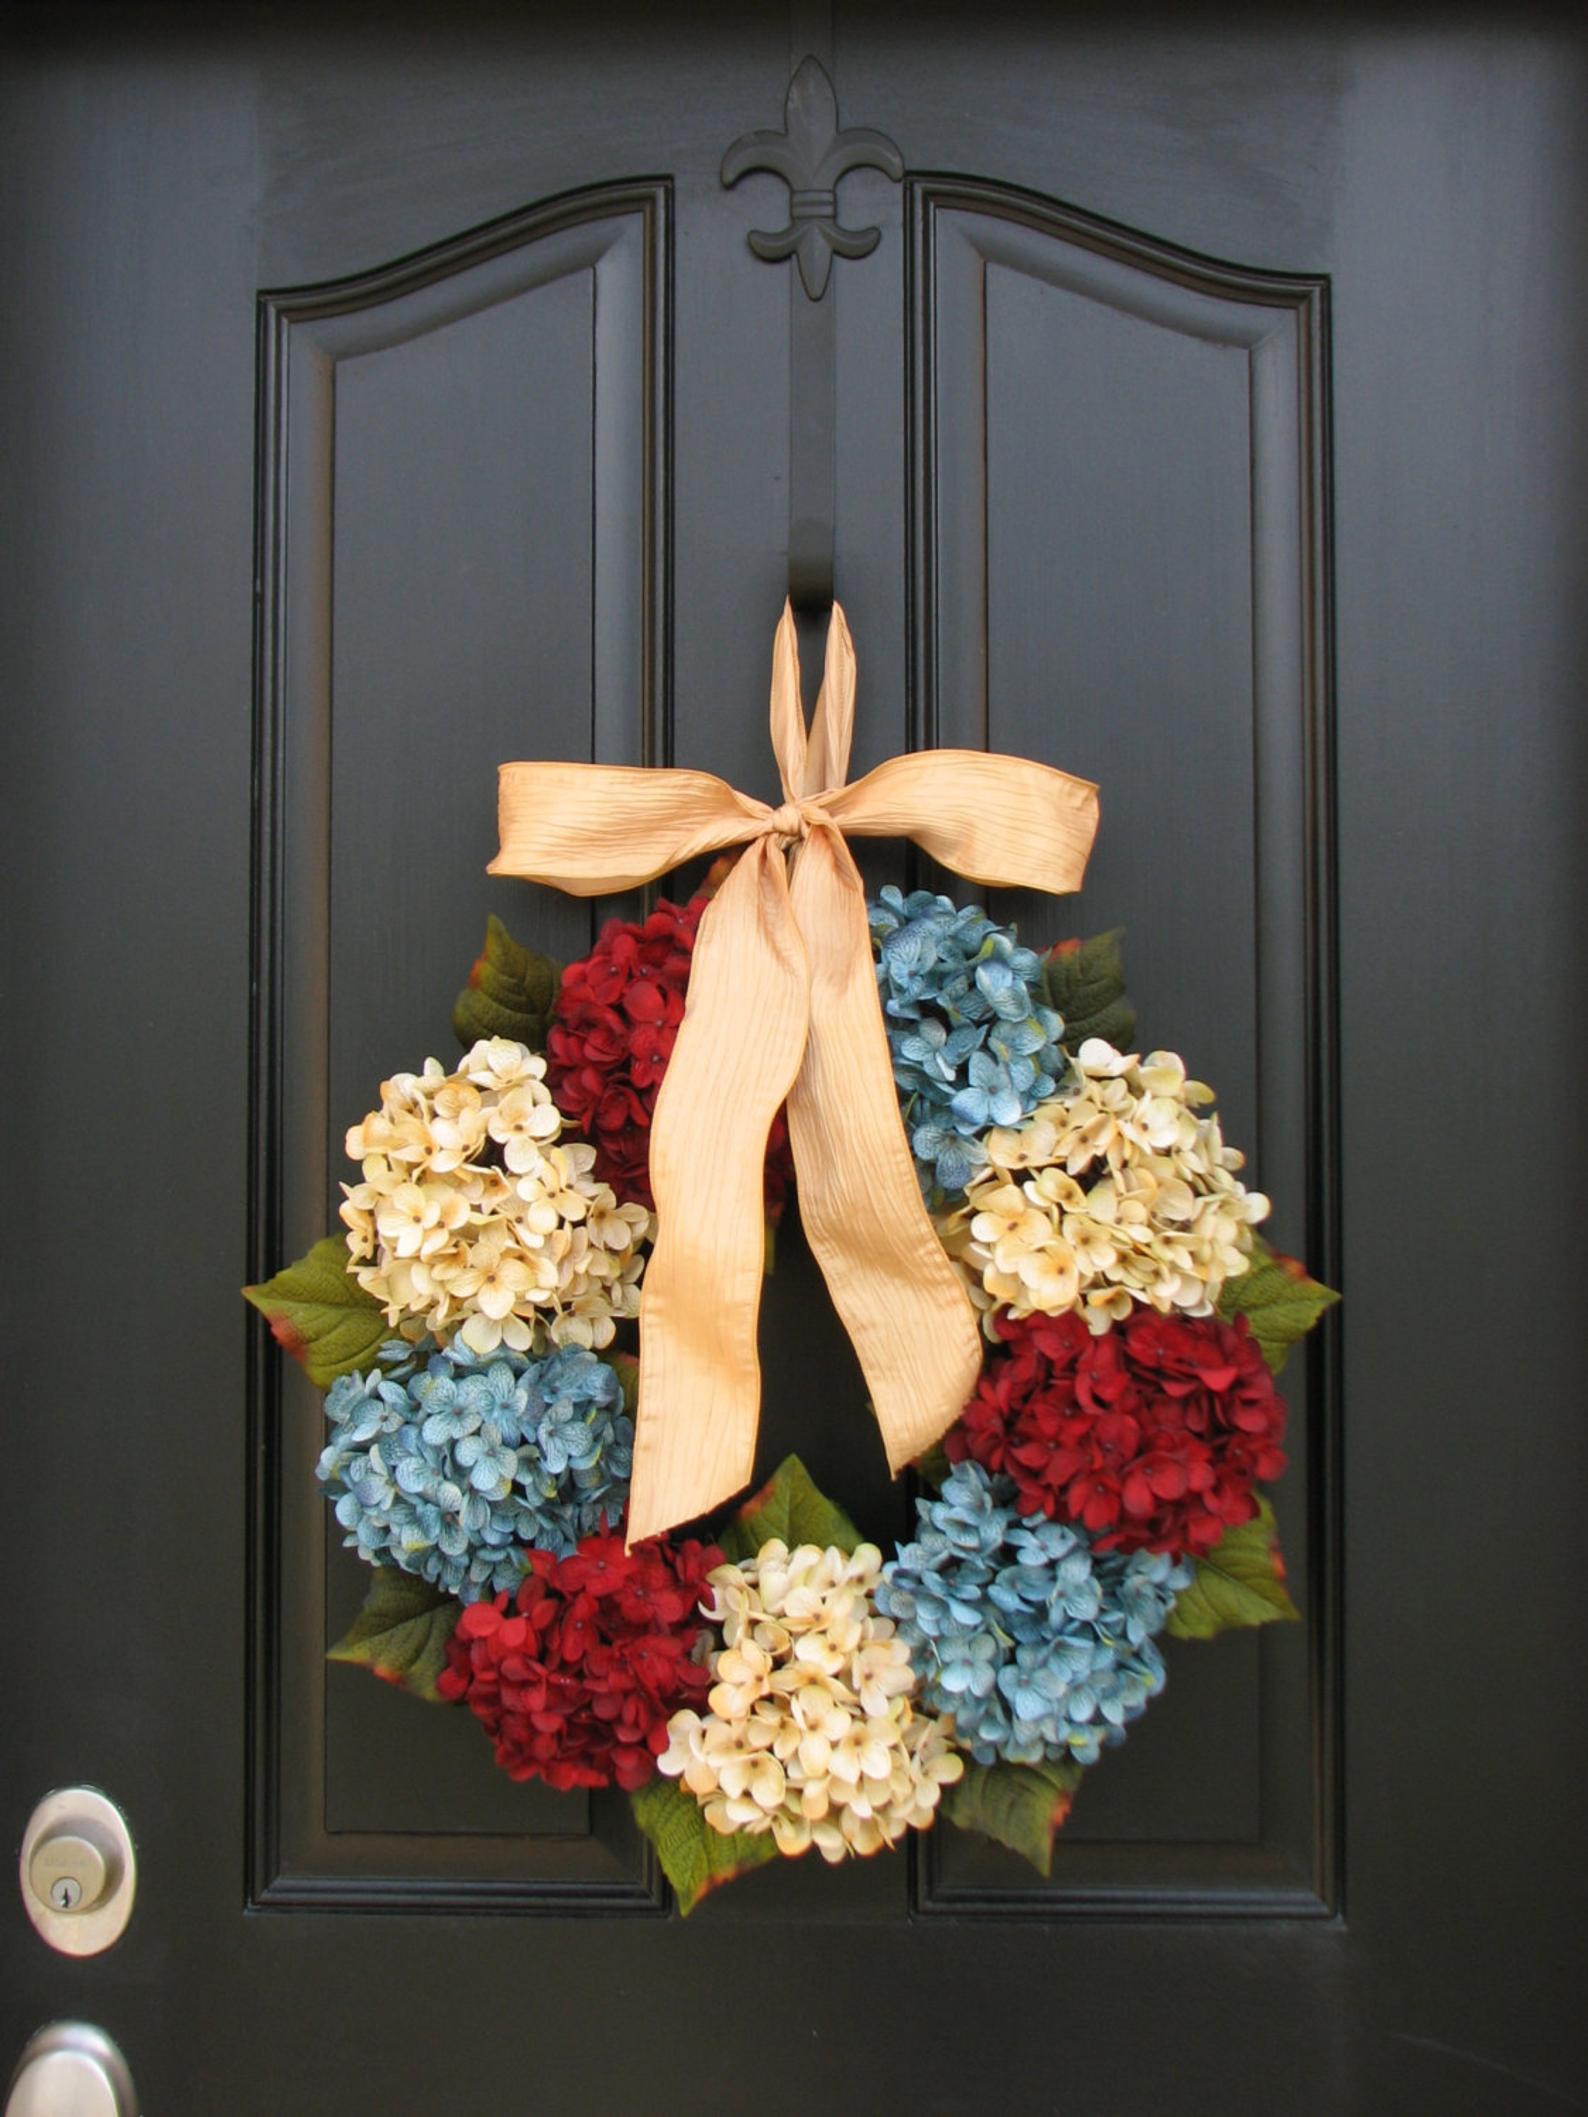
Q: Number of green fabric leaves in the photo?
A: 9